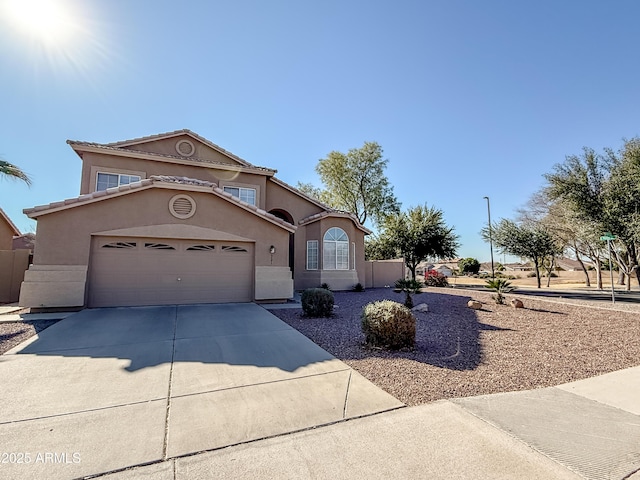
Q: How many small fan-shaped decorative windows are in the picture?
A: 4